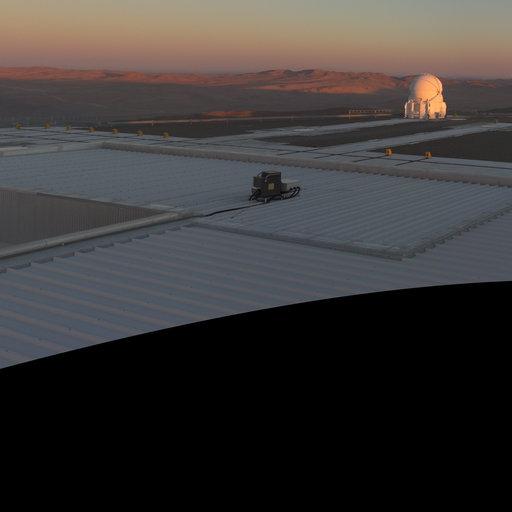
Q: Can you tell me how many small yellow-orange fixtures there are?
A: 9